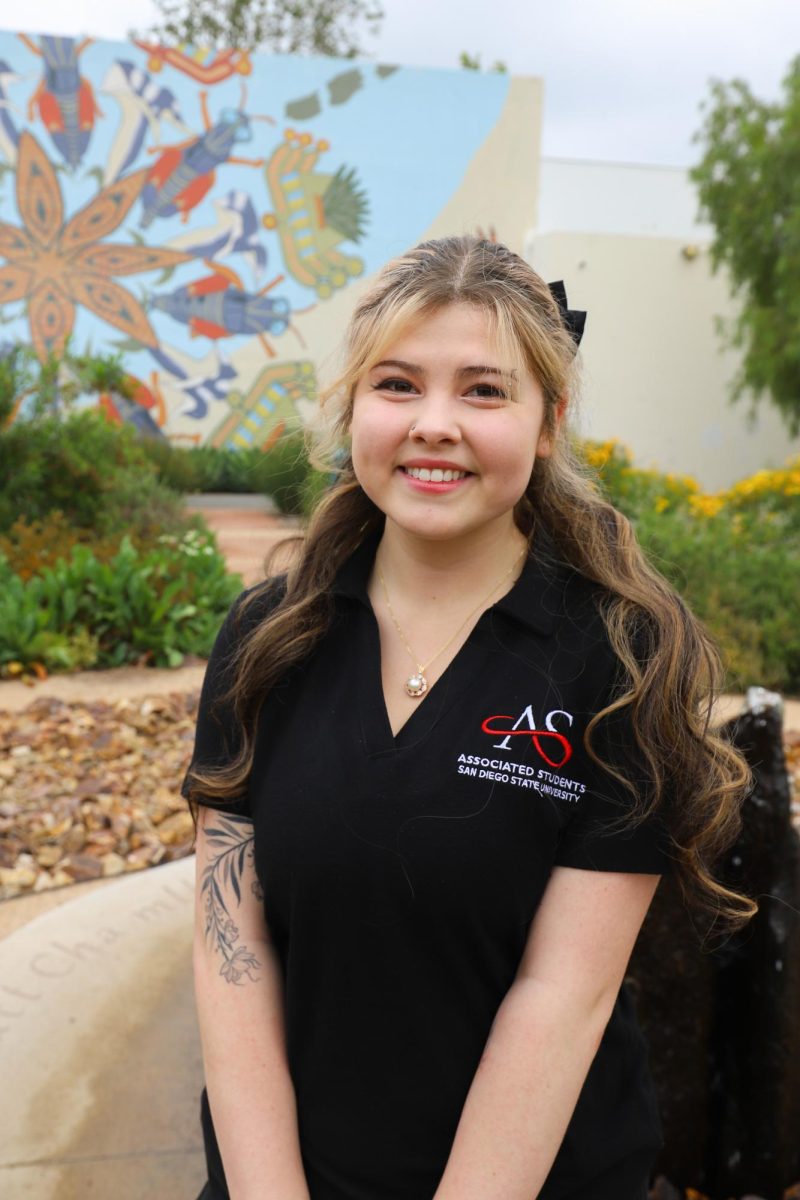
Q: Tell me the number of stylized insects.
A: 4